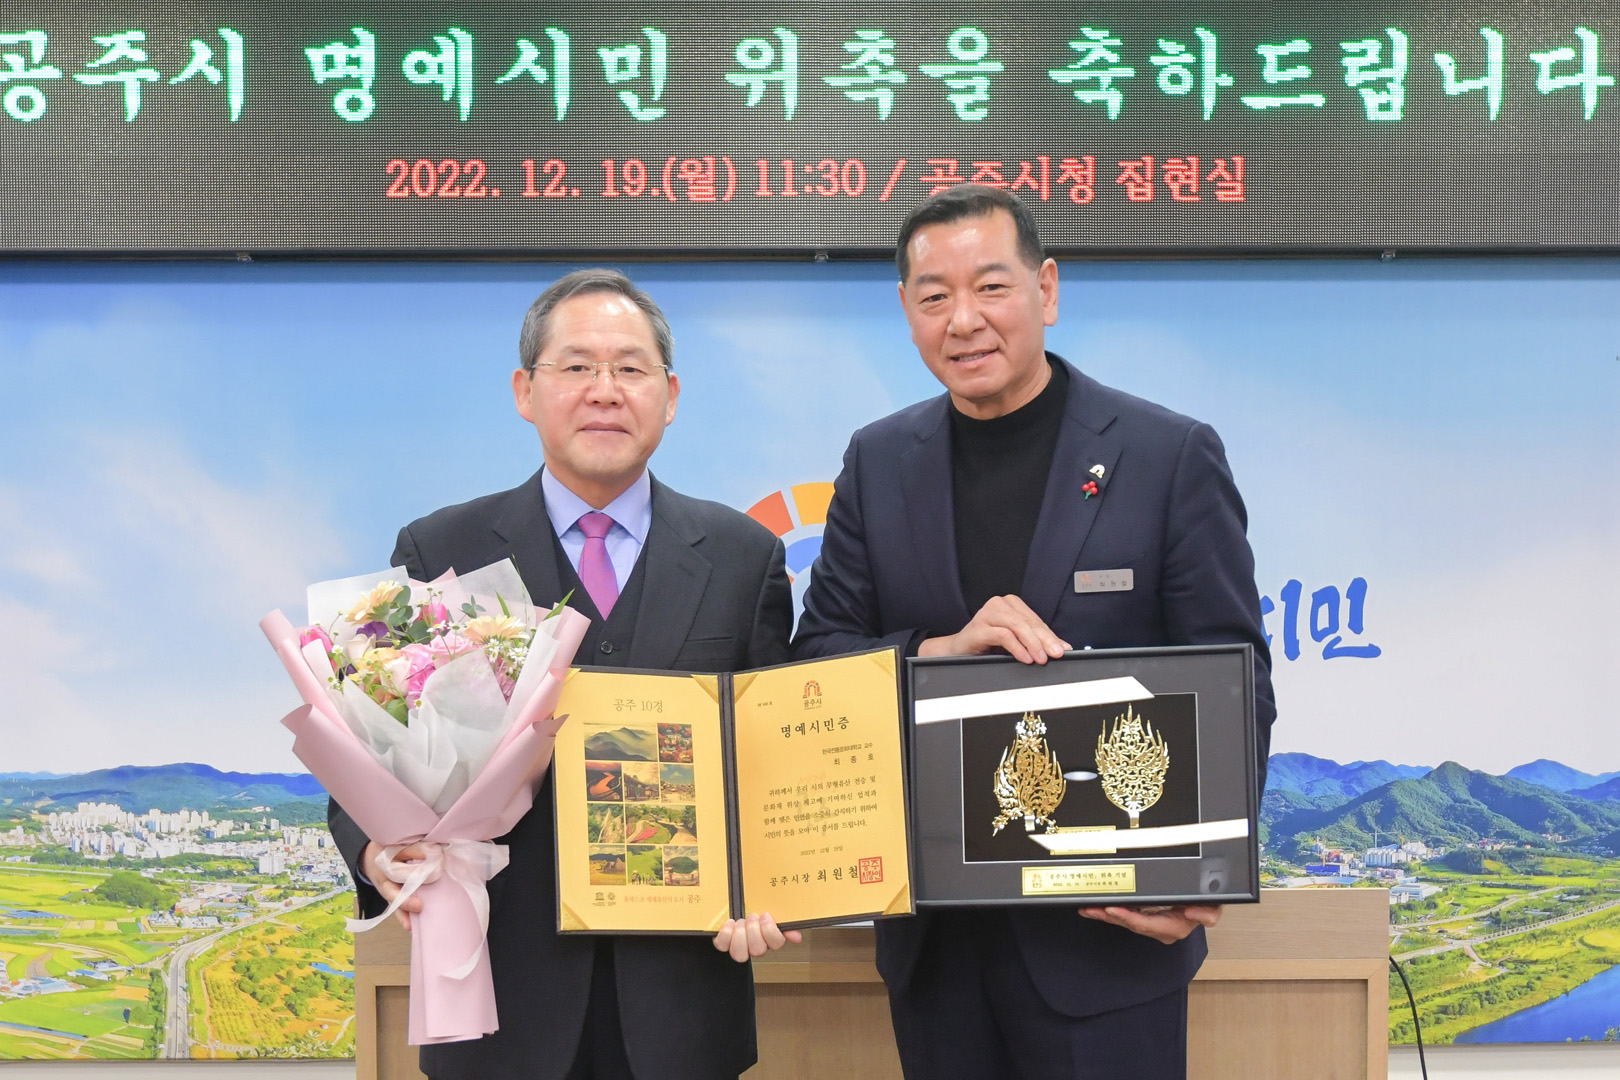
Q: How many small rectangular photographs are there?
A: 10